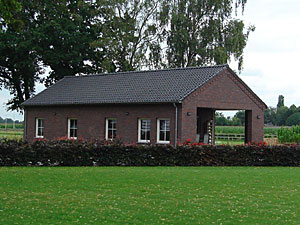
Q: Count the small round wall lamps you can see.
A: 4